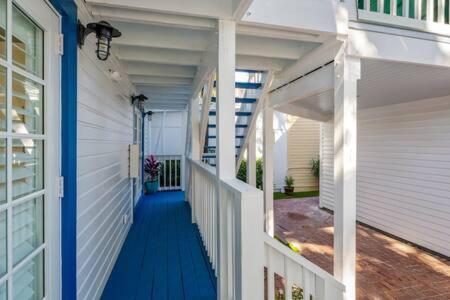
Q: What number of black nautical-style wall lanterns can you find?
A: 3